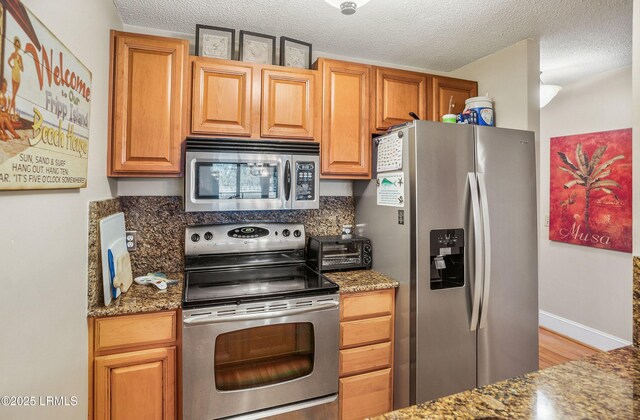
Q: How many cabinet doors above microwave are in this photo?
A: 2